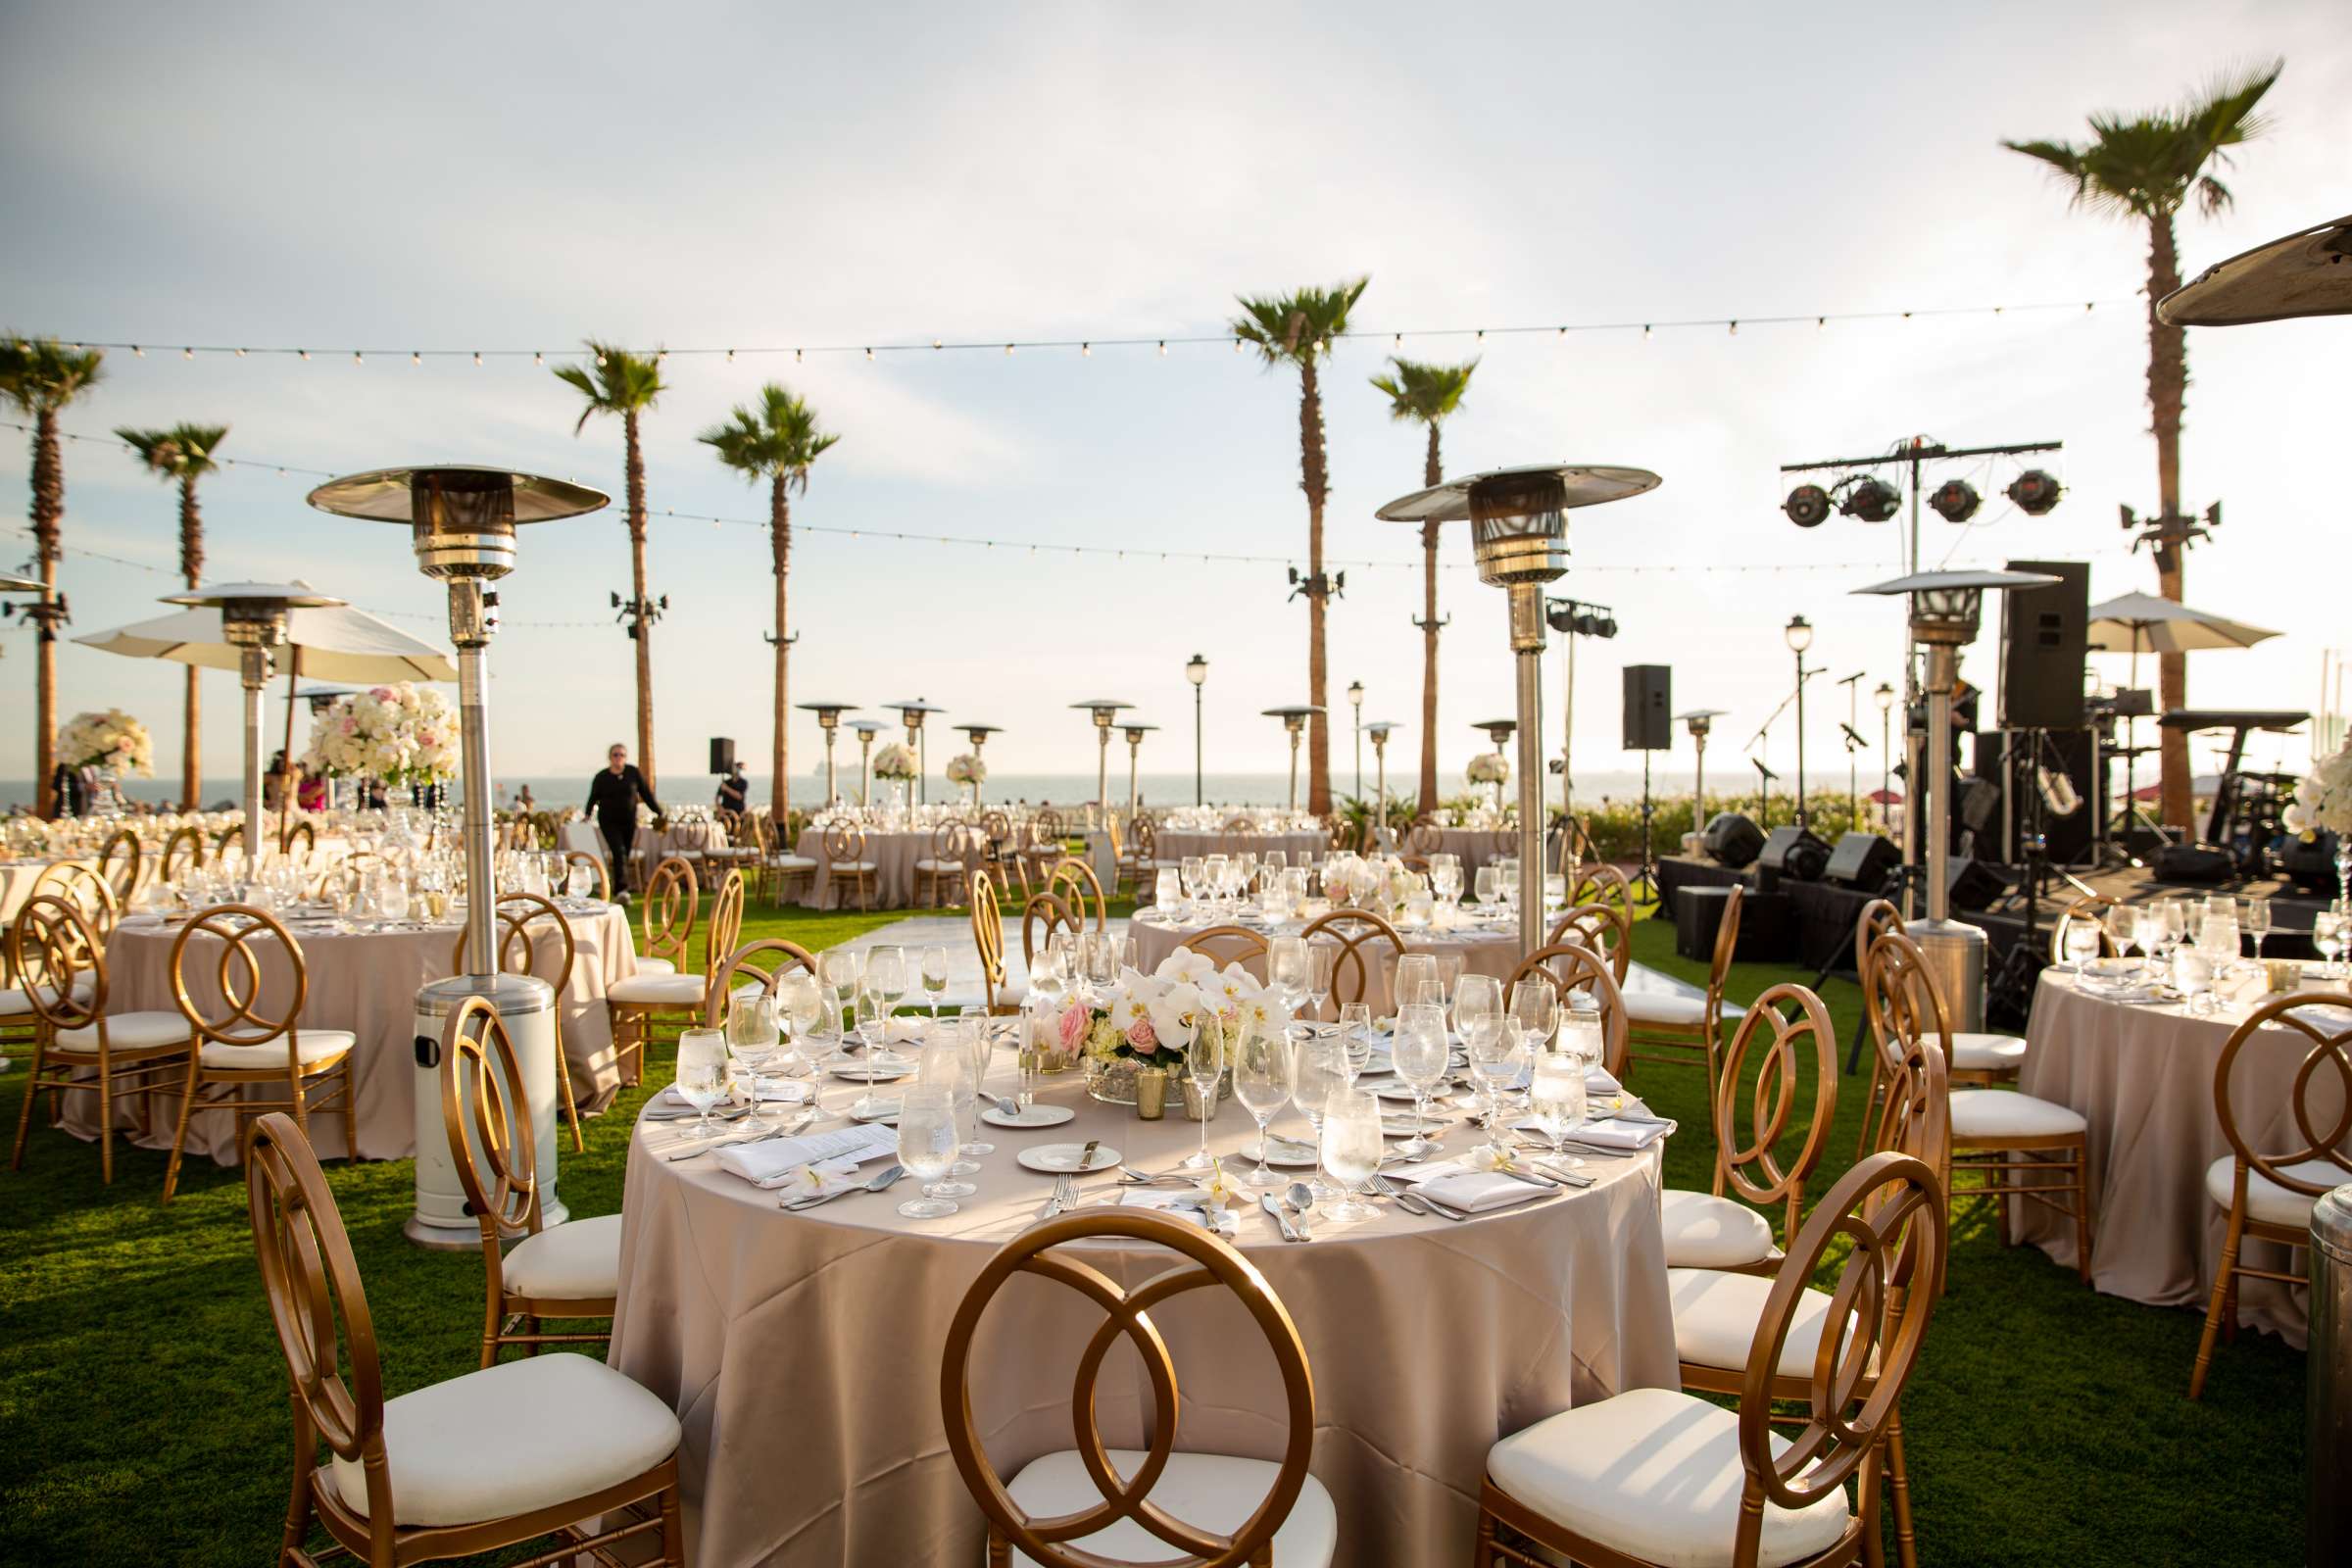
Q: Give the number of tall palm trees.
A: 7